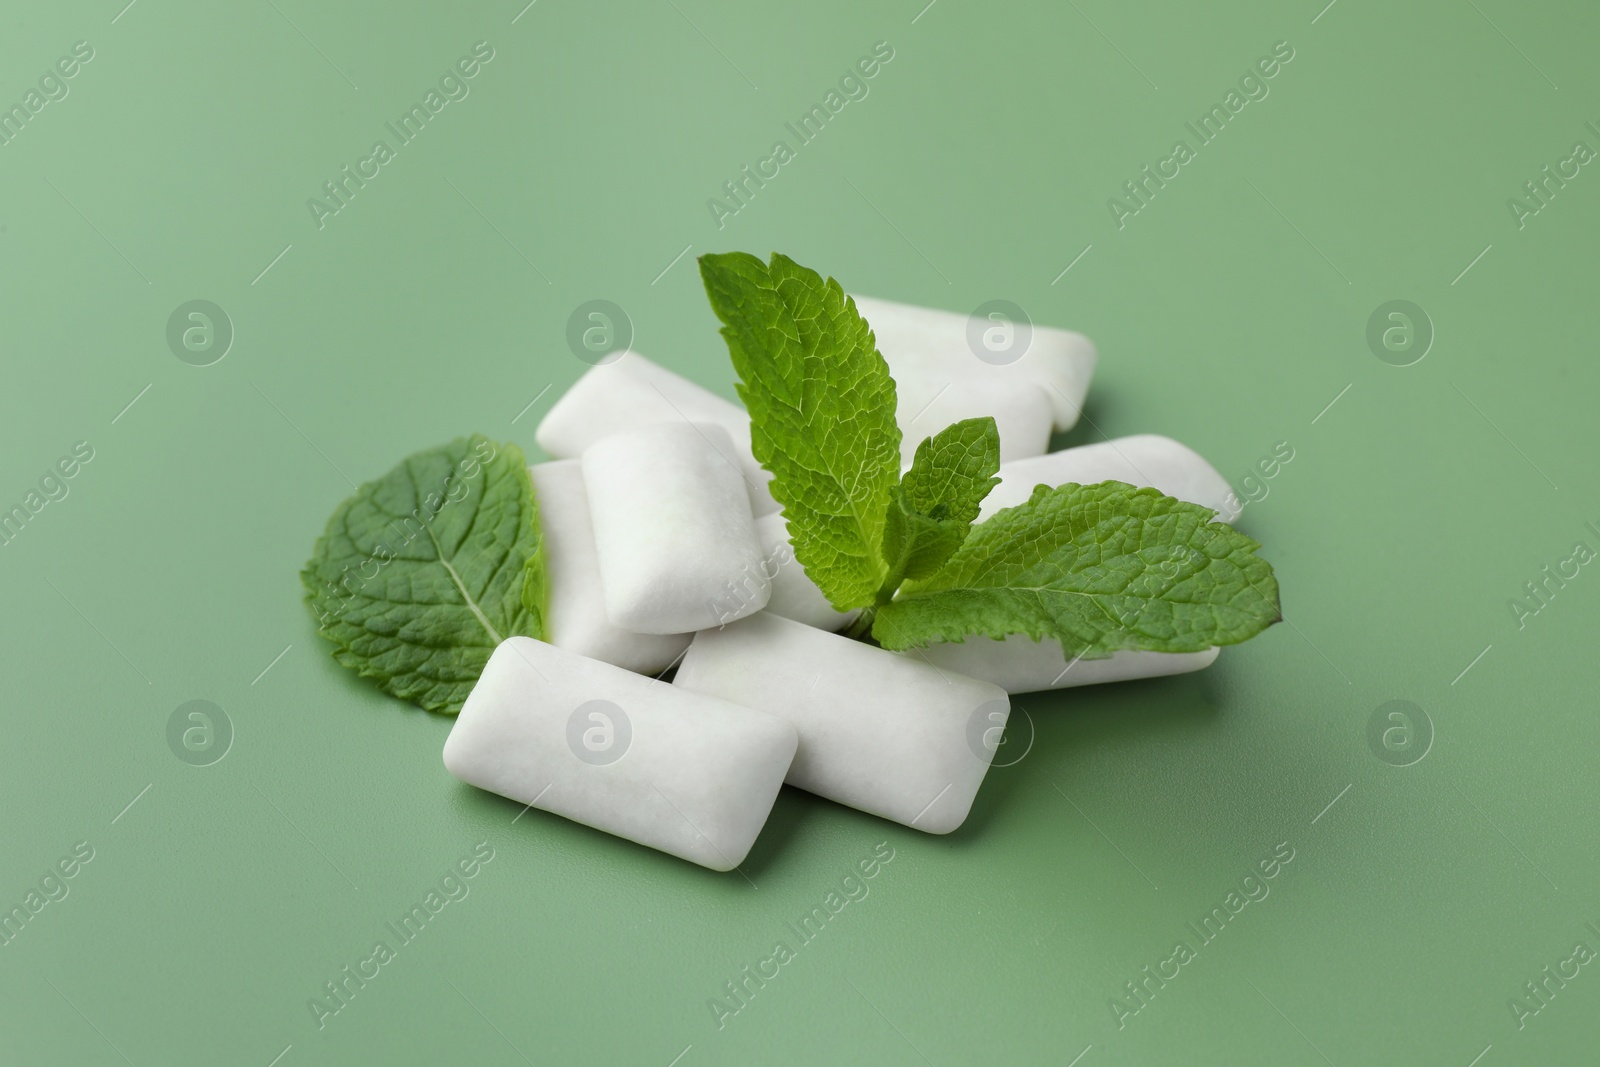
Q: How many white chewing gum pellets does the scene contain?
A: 10